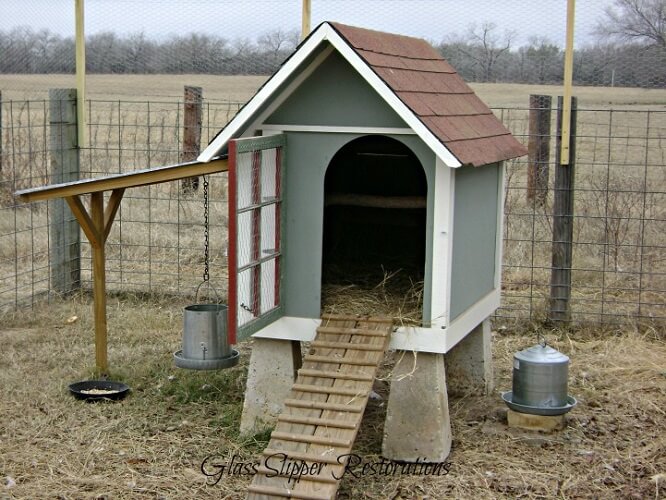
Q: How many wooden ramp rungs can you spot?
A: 12